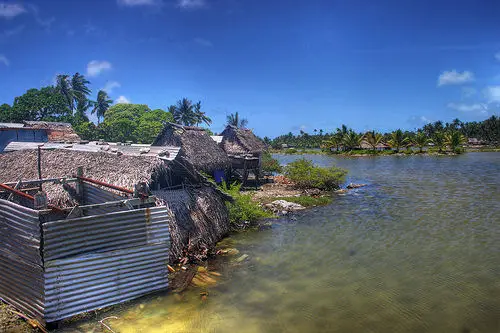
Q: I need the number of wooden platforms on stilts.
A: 1